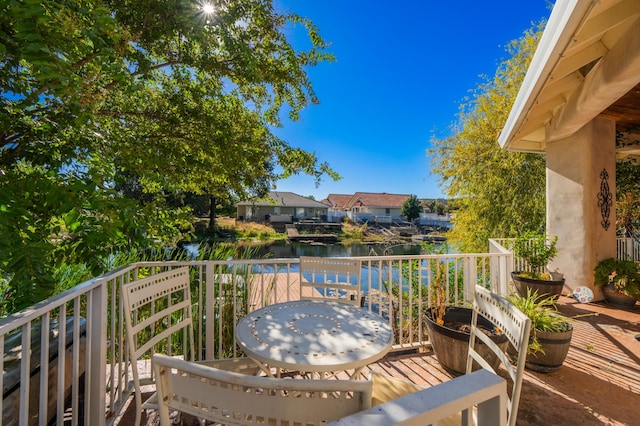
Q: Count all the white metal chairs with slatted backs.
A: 4